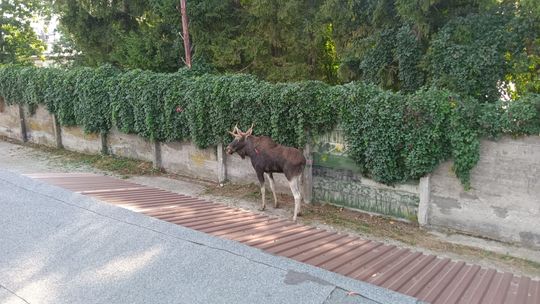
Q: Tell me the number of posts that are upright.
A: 7